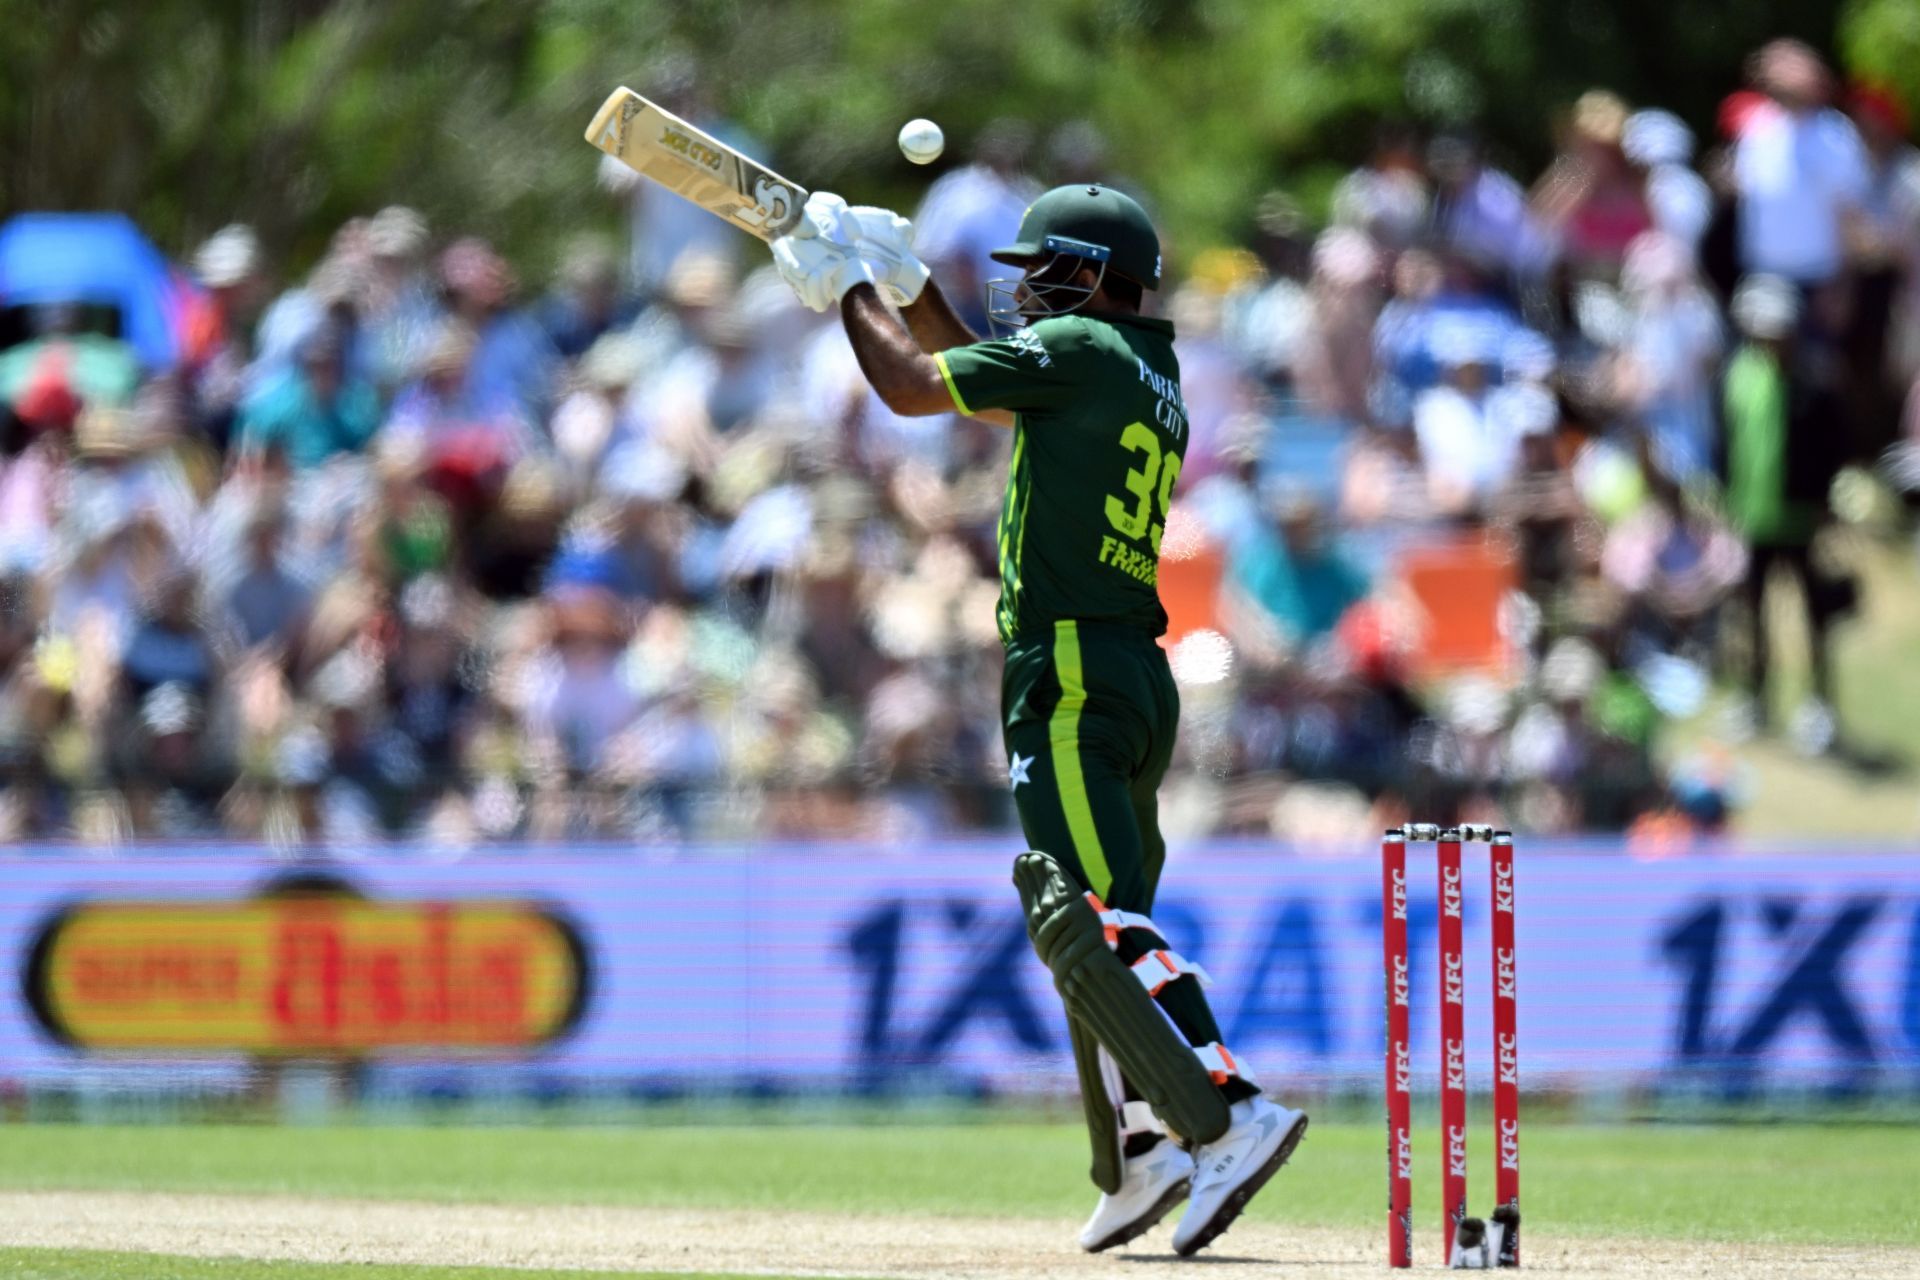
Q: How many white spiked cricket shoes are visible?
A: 2